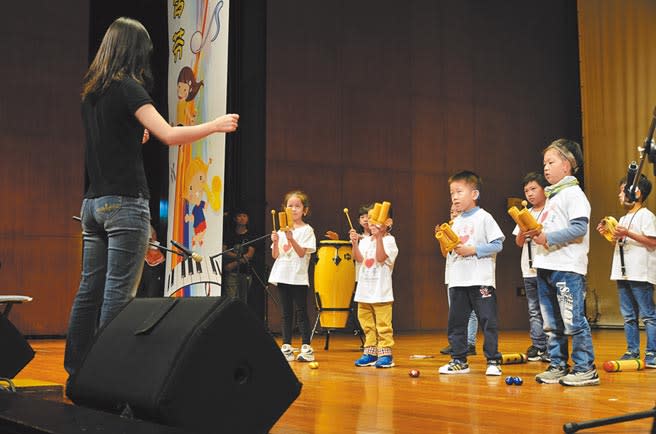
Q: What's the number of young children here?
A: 8